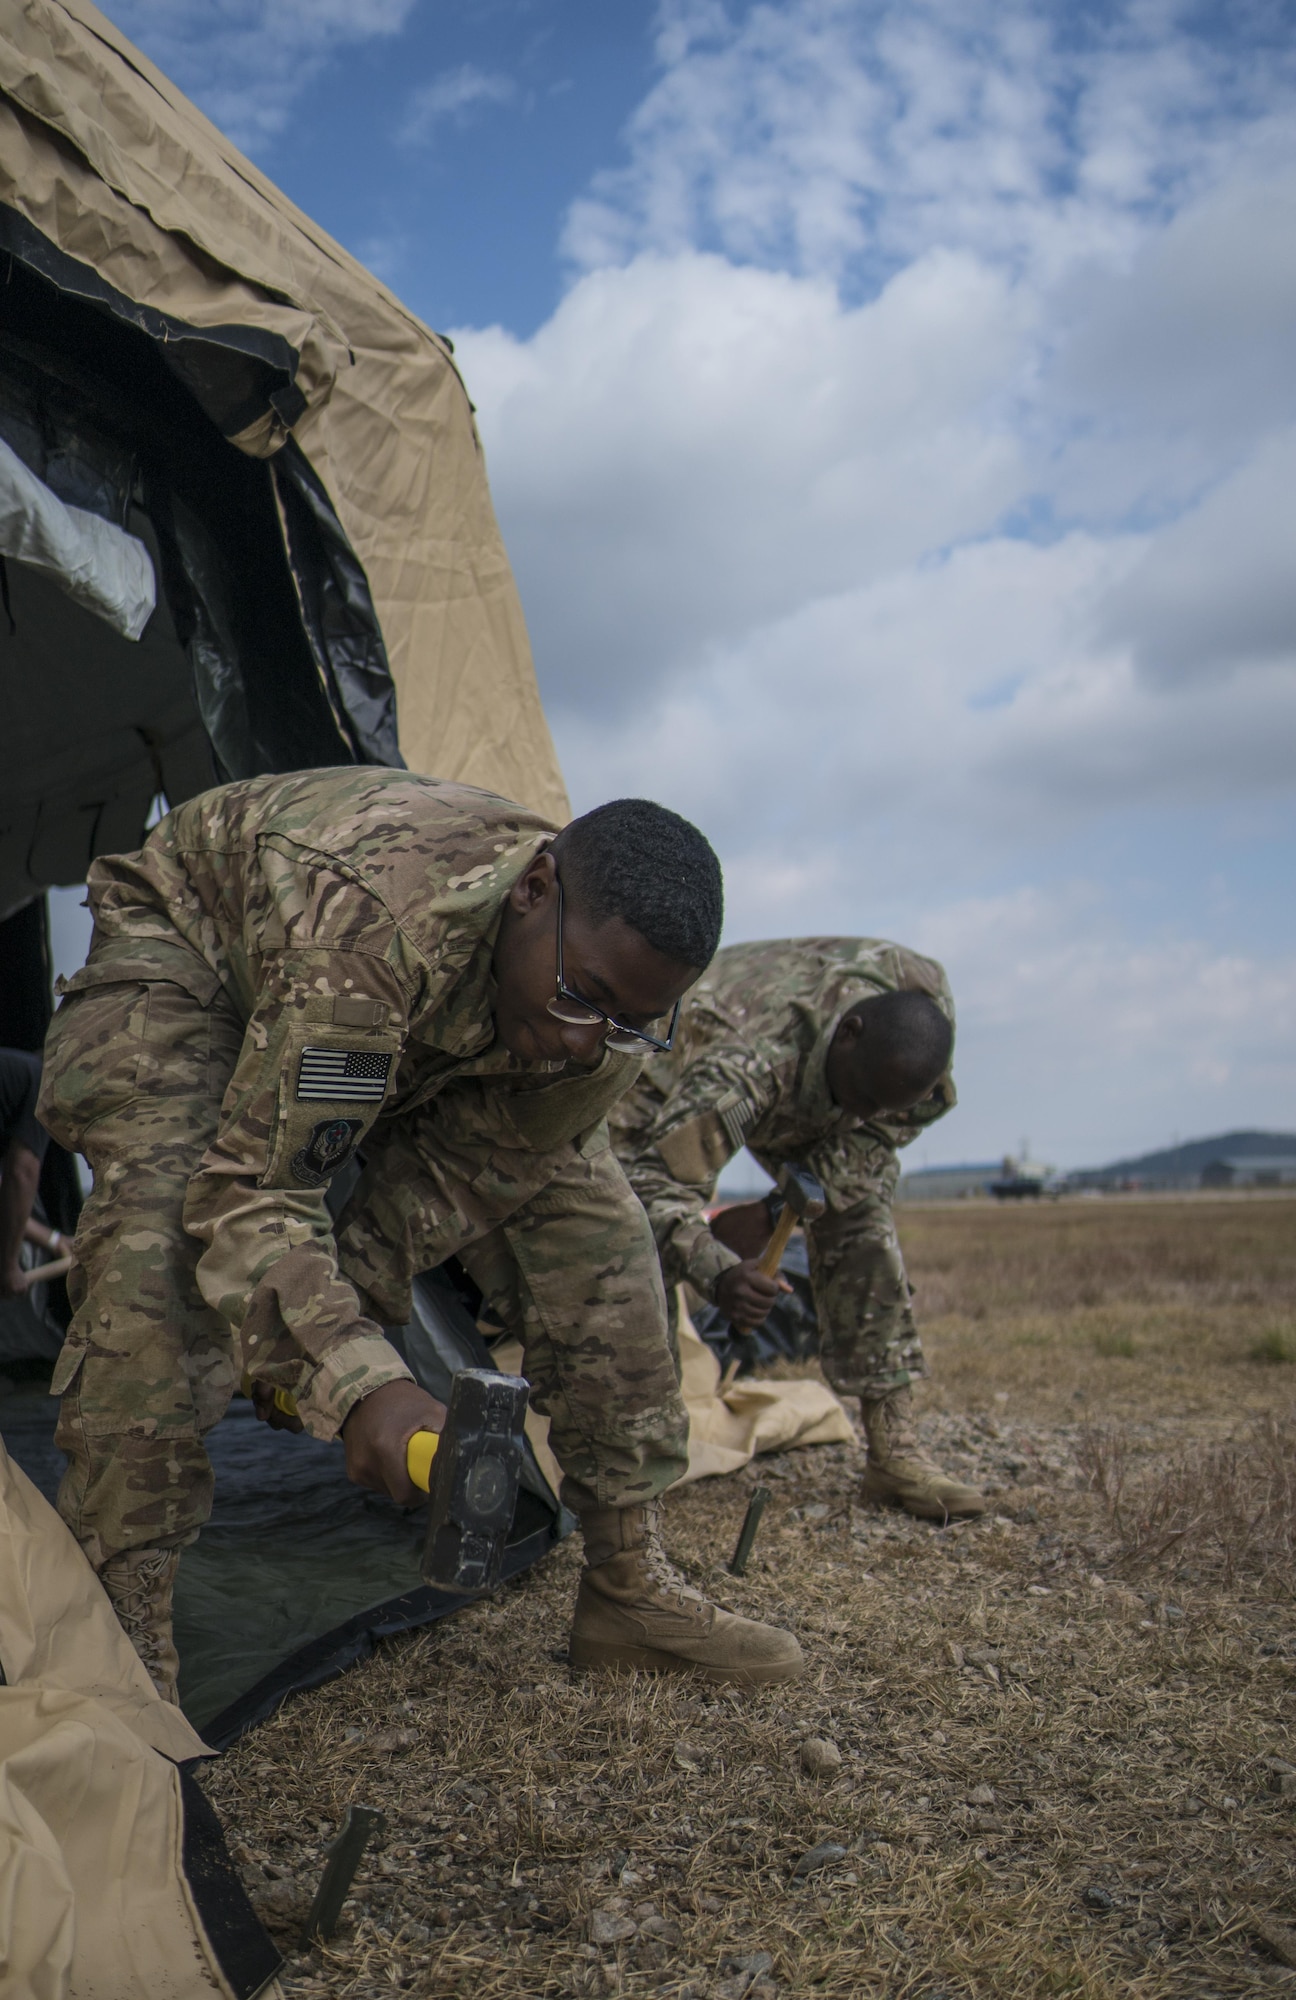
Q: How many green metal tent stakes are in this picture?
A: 2